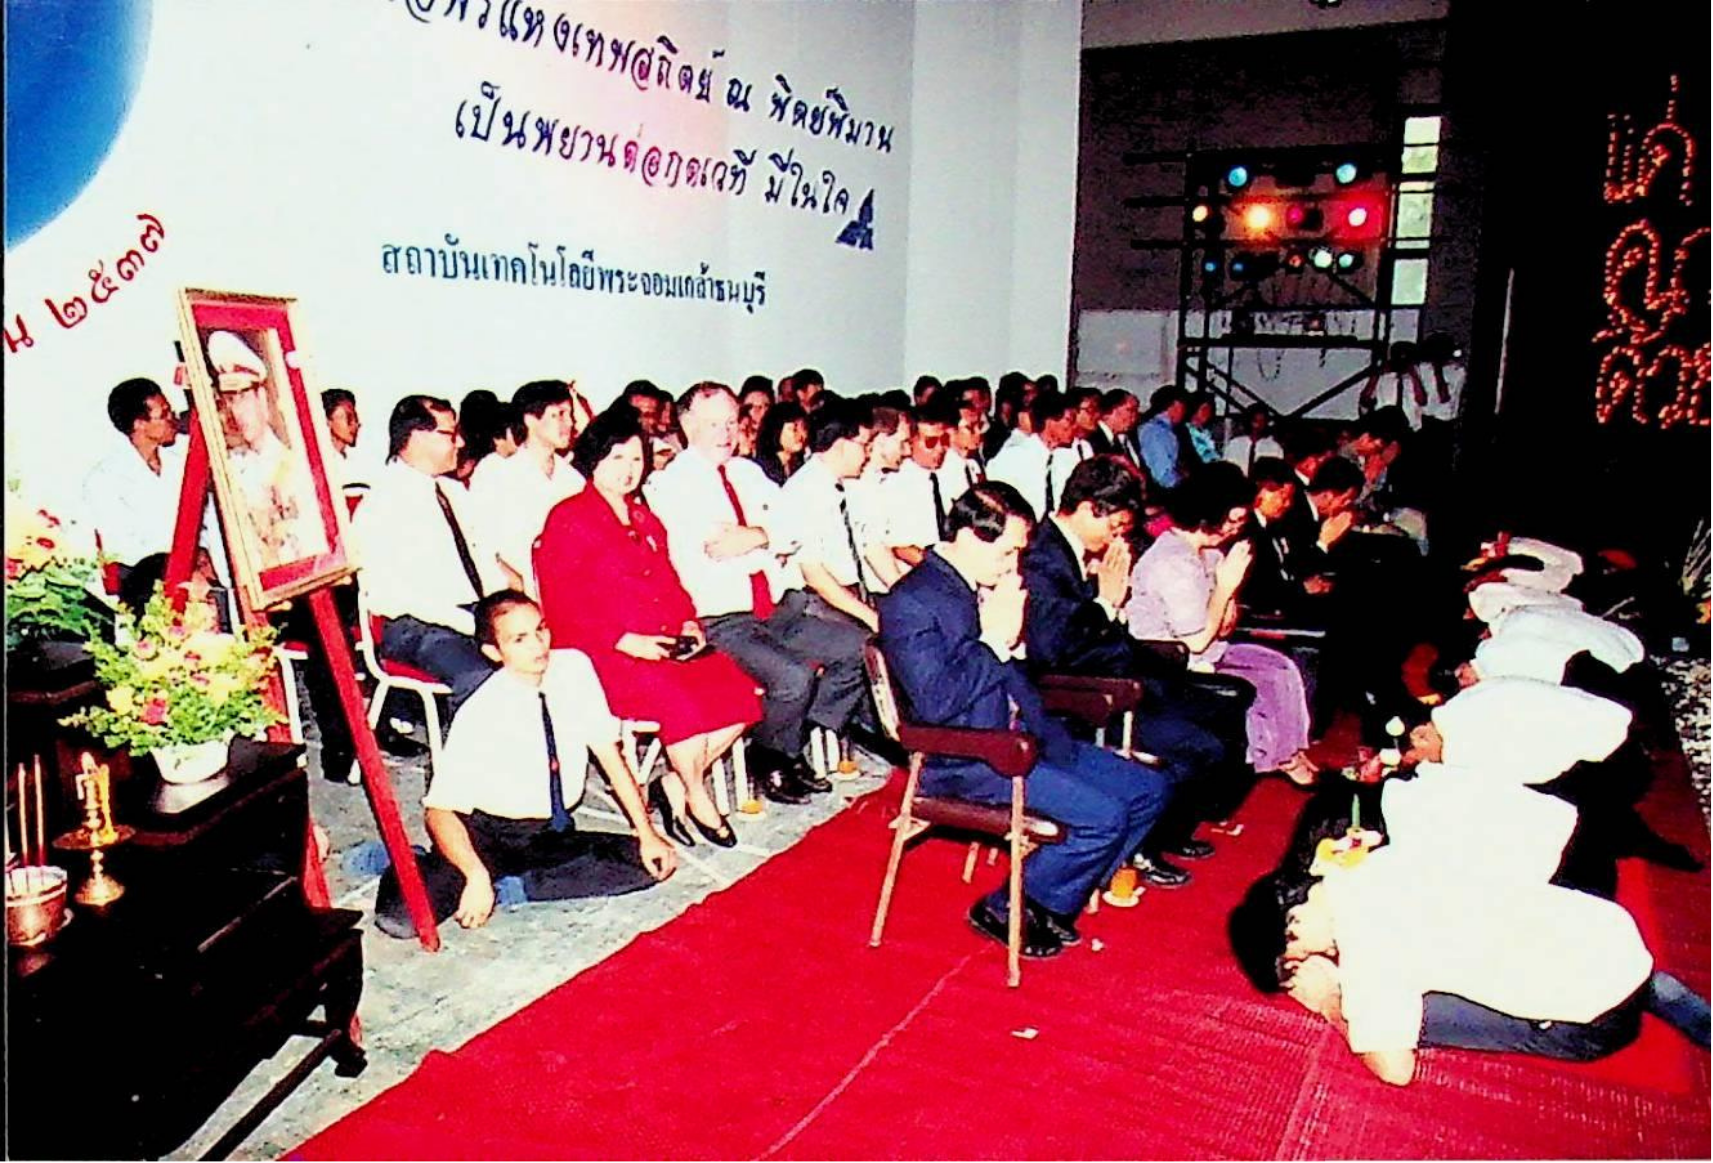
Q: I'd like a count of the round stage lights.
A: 11